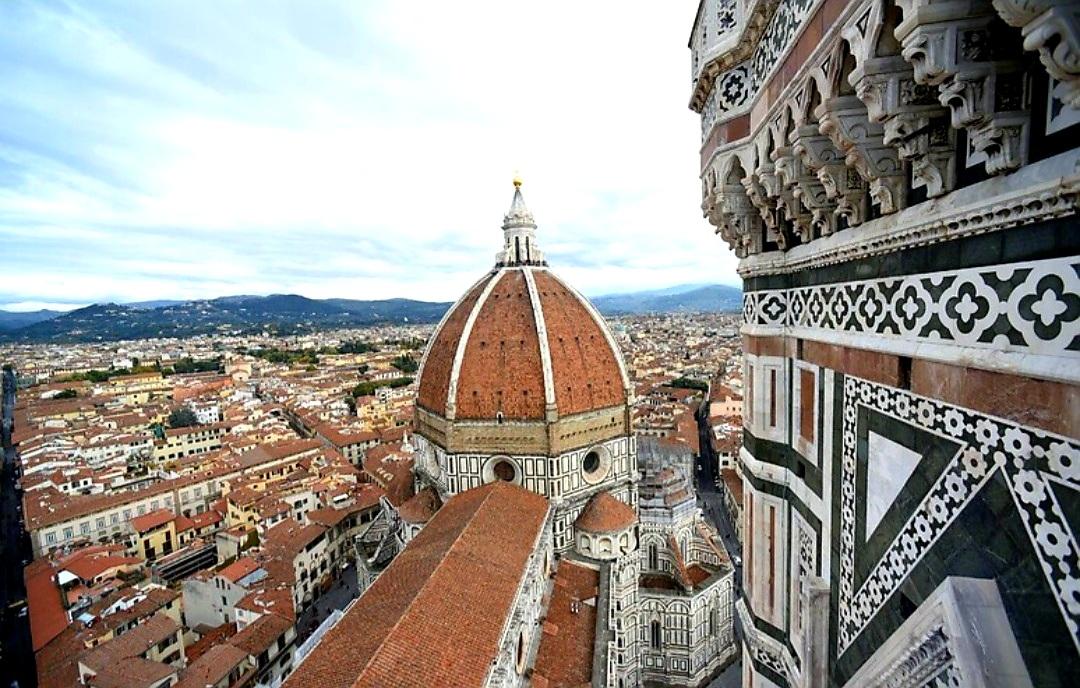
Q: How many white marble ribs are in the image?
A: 4